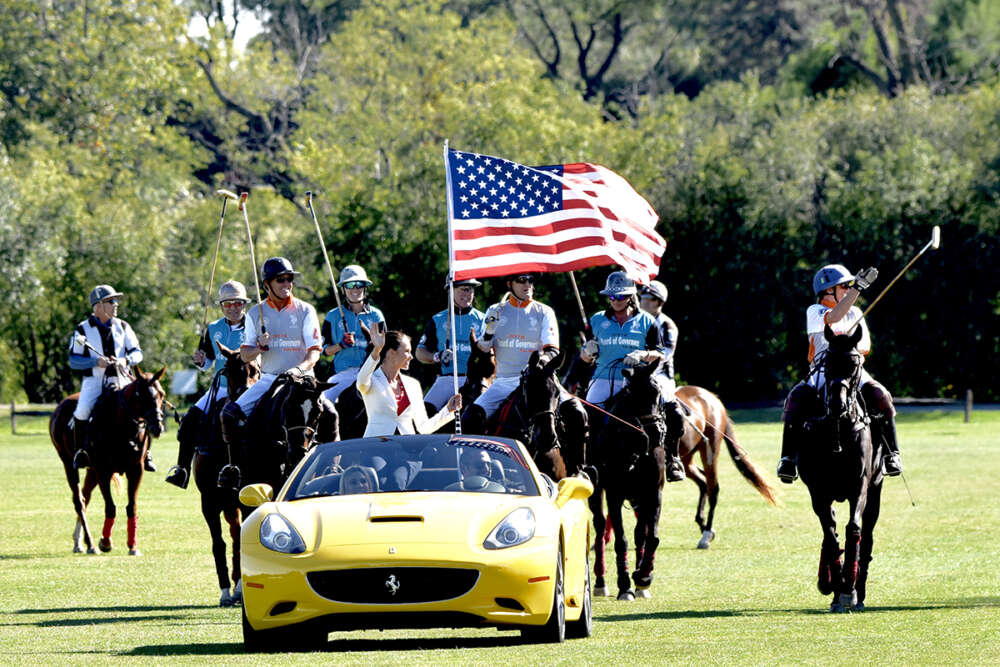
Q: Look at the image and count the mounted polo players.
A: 9